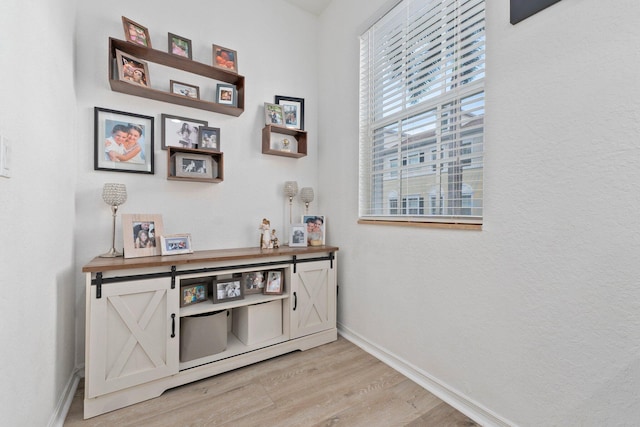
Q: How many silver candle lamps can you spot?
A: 3